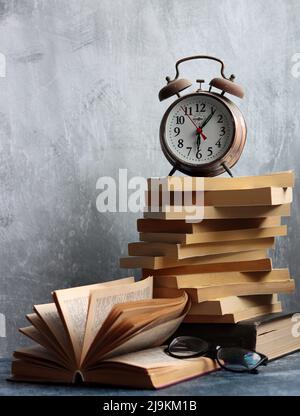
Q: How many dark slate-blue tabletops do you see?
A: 1